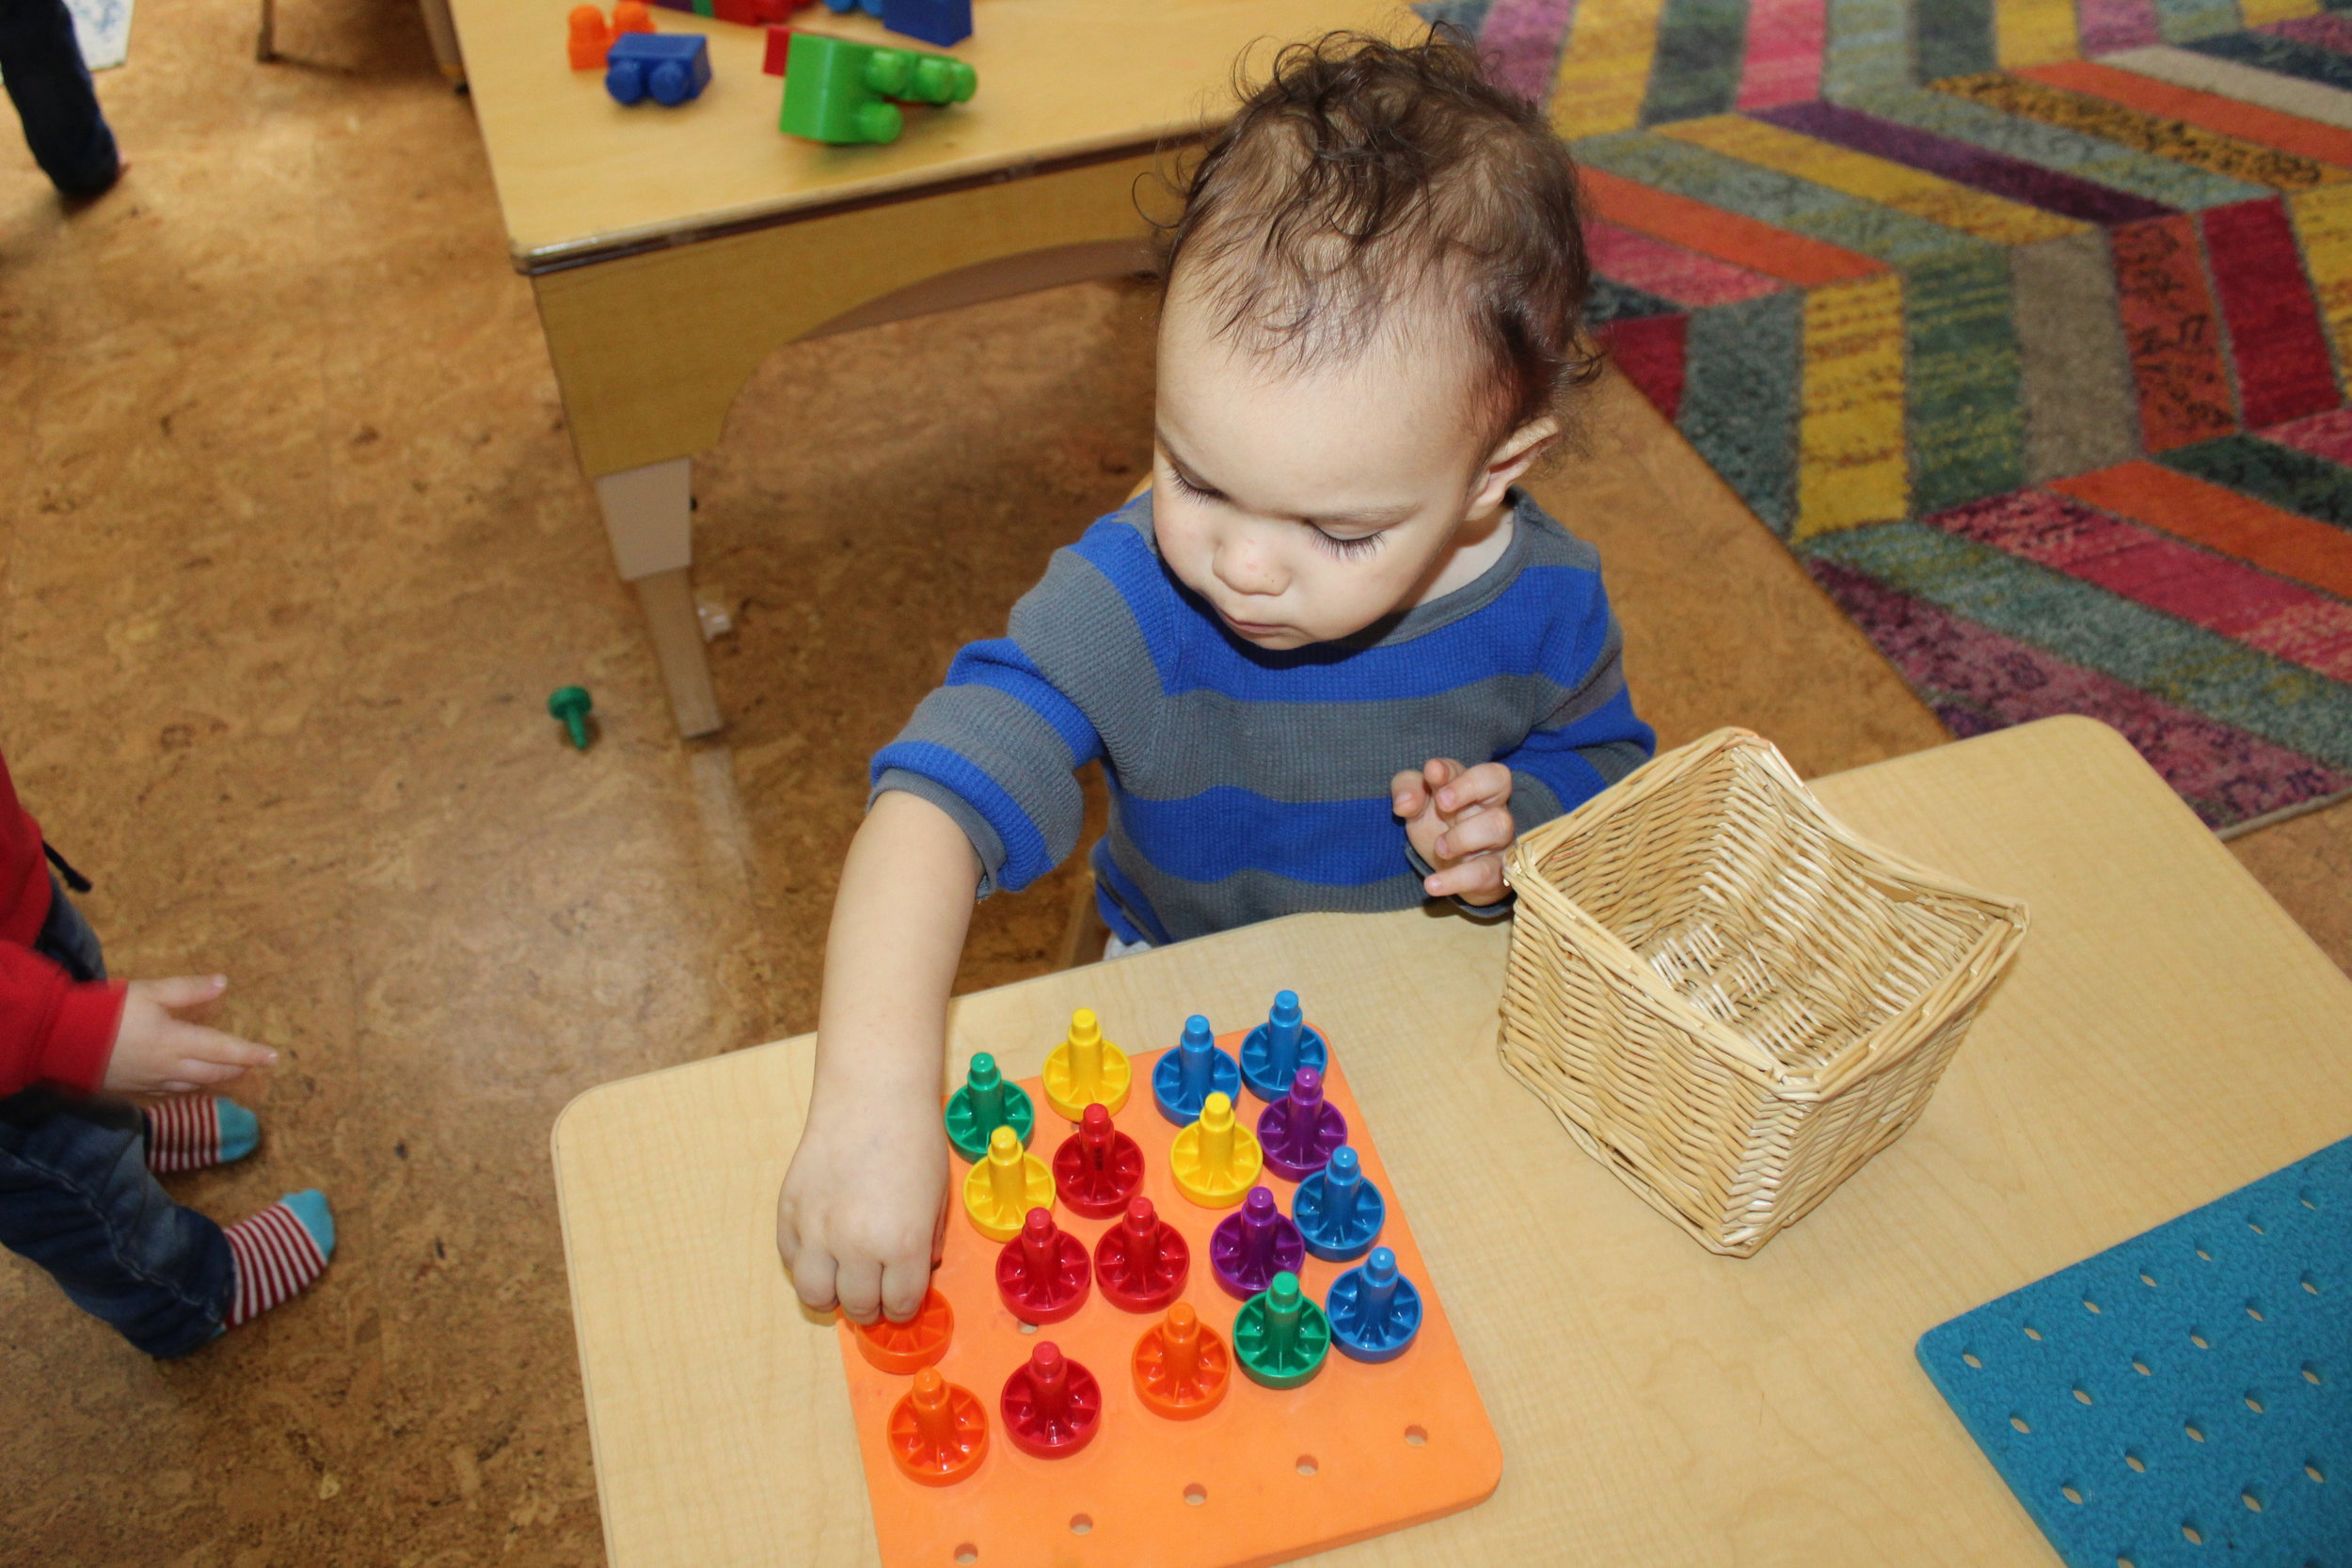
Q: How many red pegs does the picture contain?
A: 4